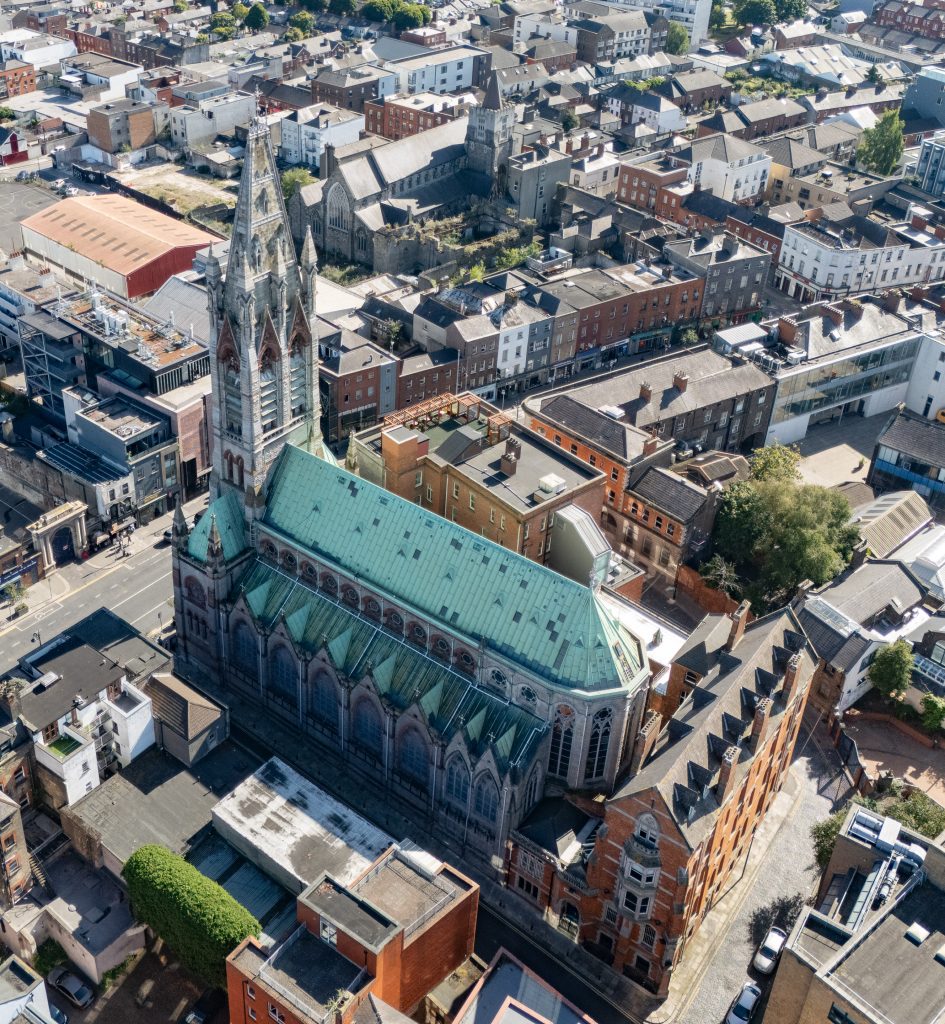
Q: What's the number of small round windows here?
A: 12